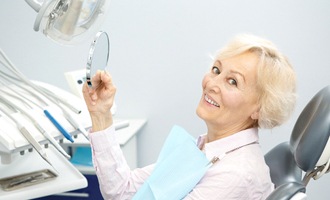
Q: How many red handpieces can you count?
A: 0